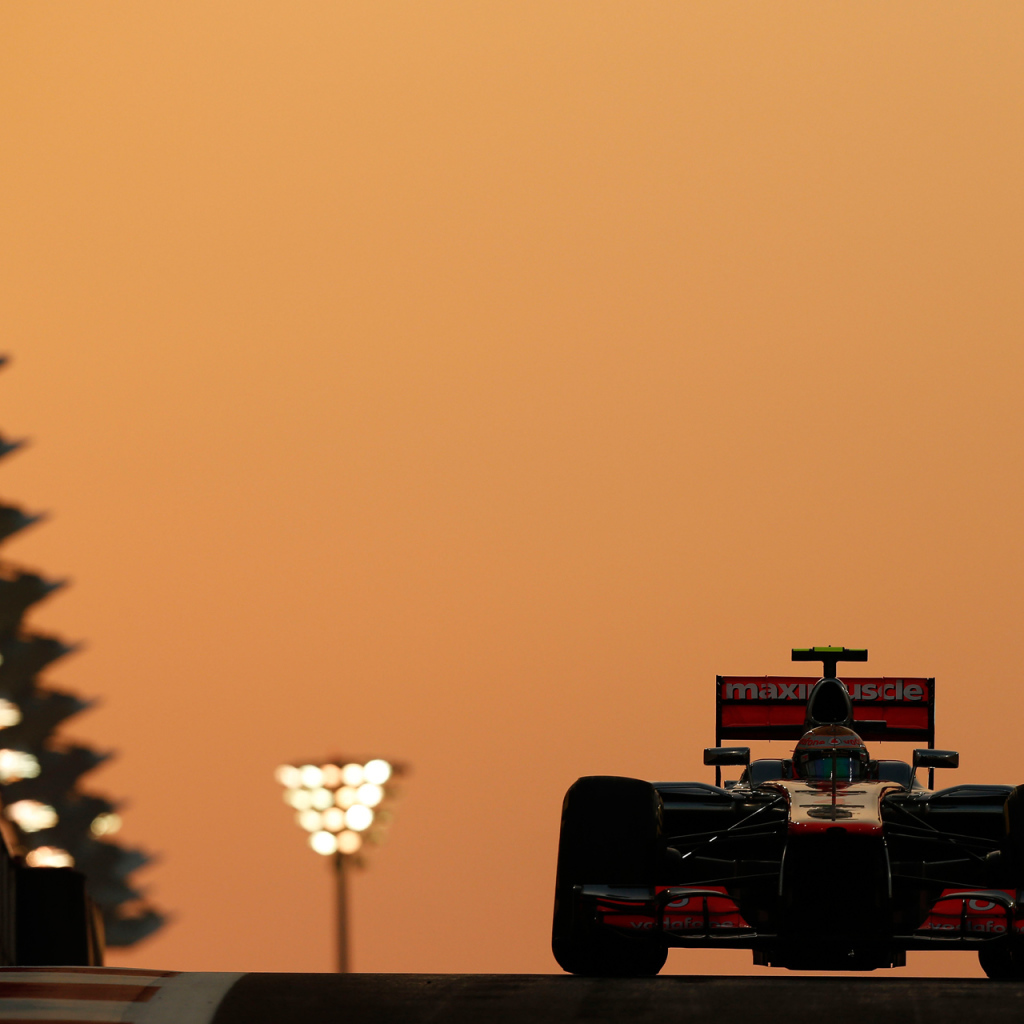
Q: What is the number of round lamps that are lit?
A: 14